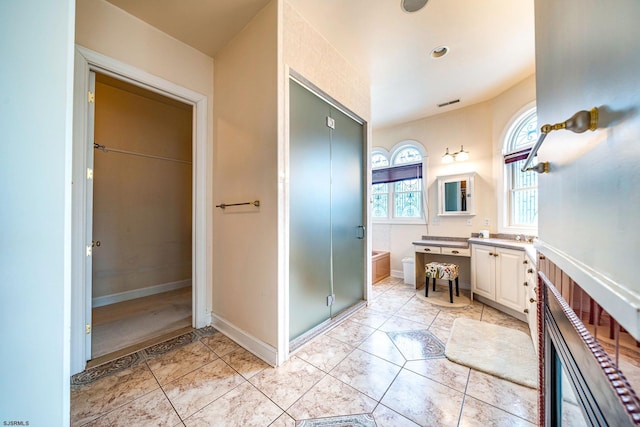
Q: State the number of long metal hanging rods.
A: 3